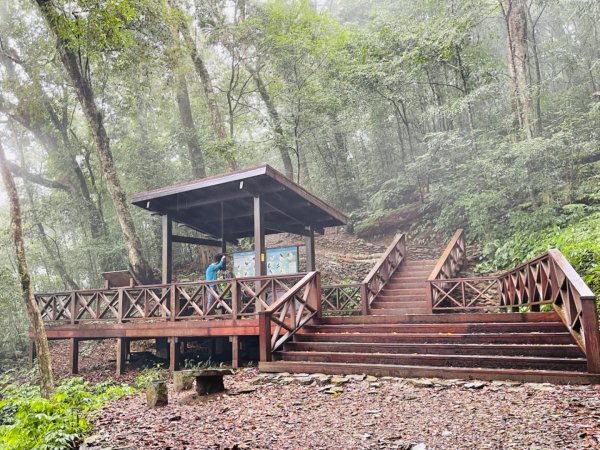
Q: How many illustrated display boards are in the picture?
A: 2